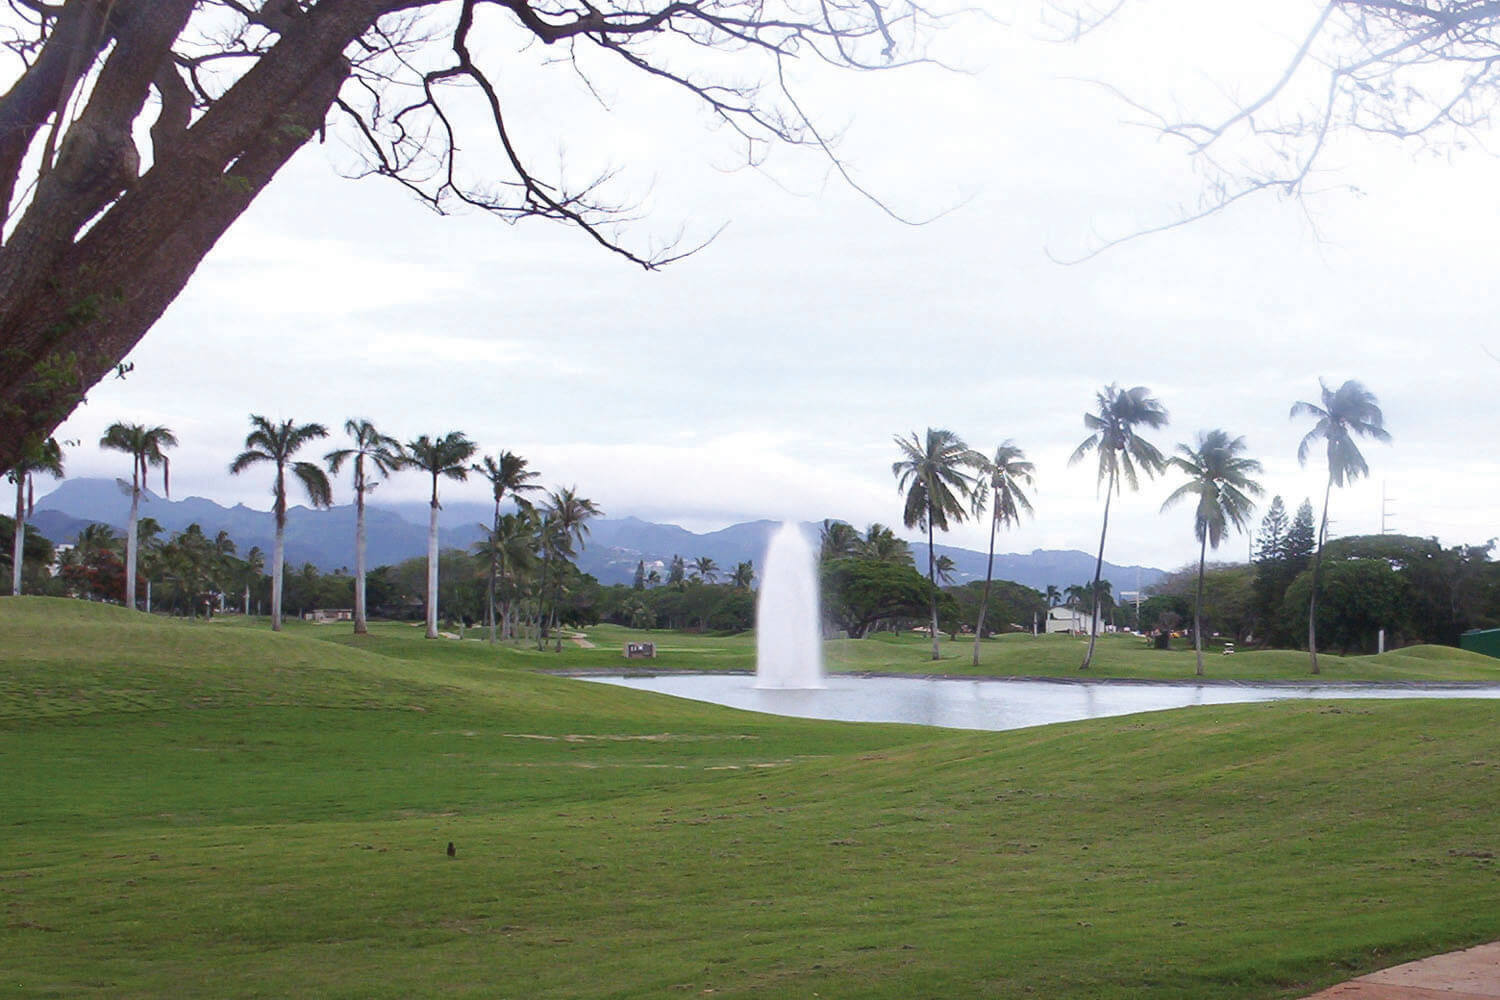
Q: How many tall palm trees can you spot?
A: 12